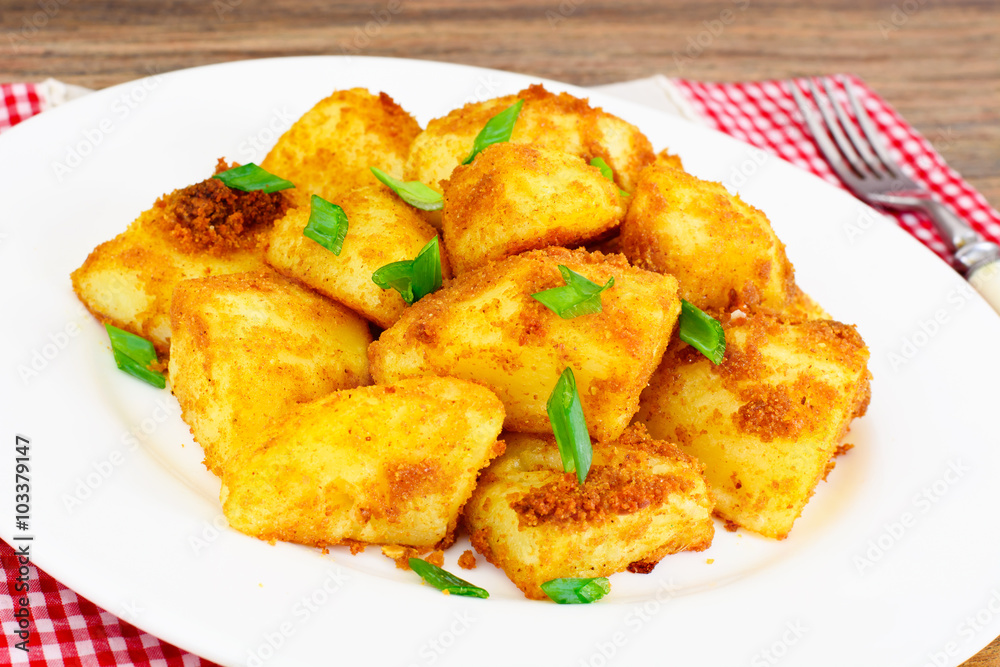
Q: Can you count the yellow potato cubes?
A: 11